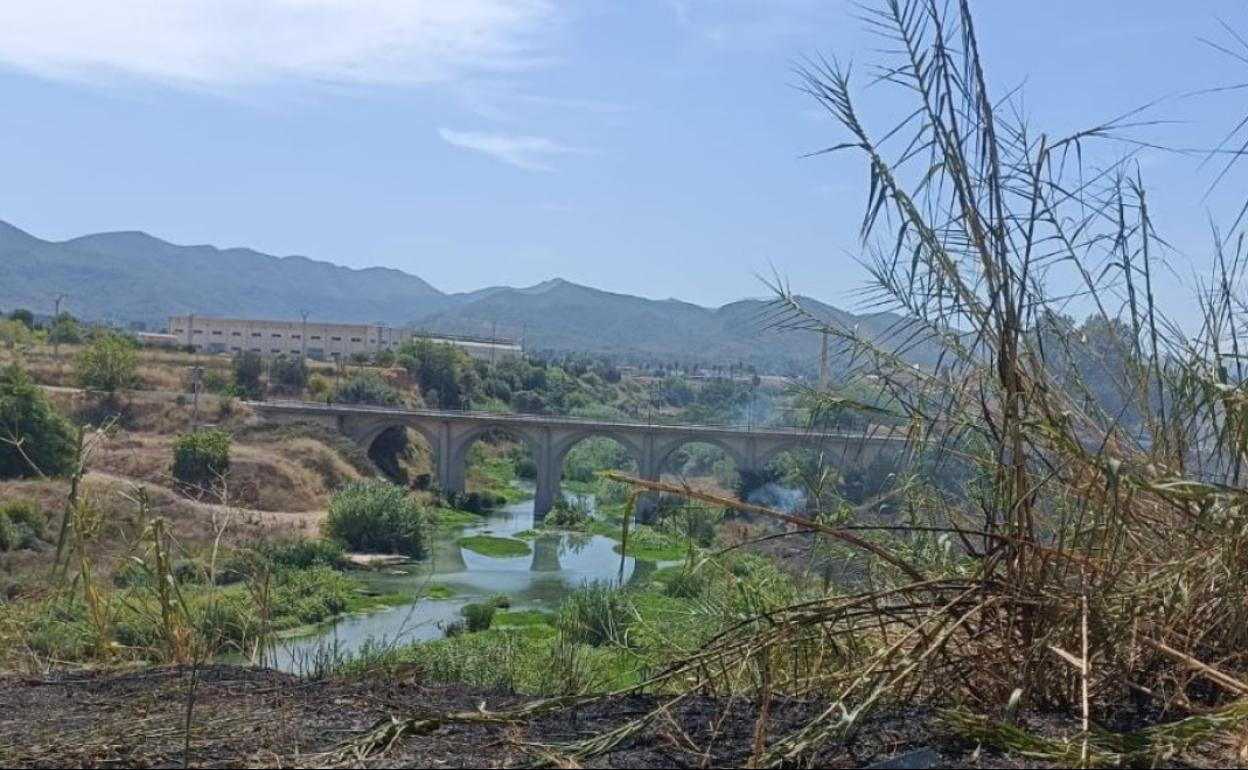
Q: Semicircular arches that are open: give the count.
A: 5